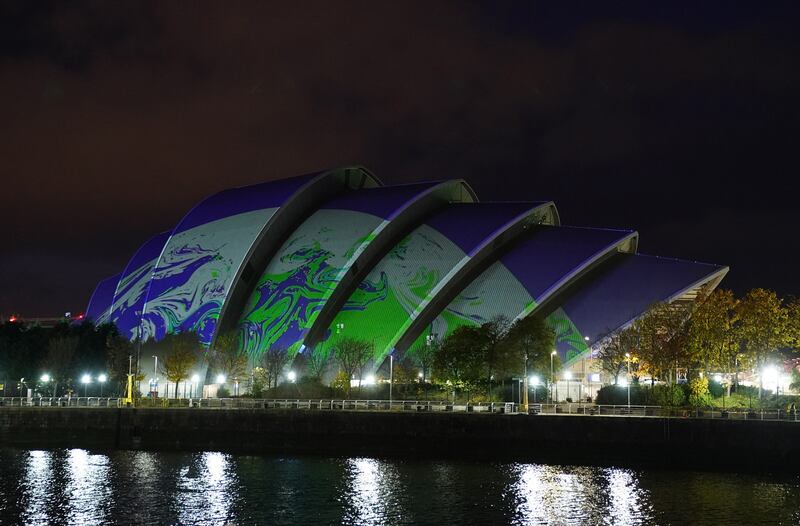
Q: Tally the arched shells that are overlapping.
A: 7